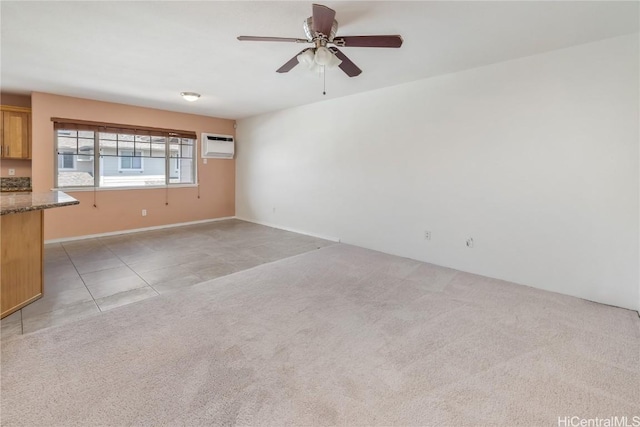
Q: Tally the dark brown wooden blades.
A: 5